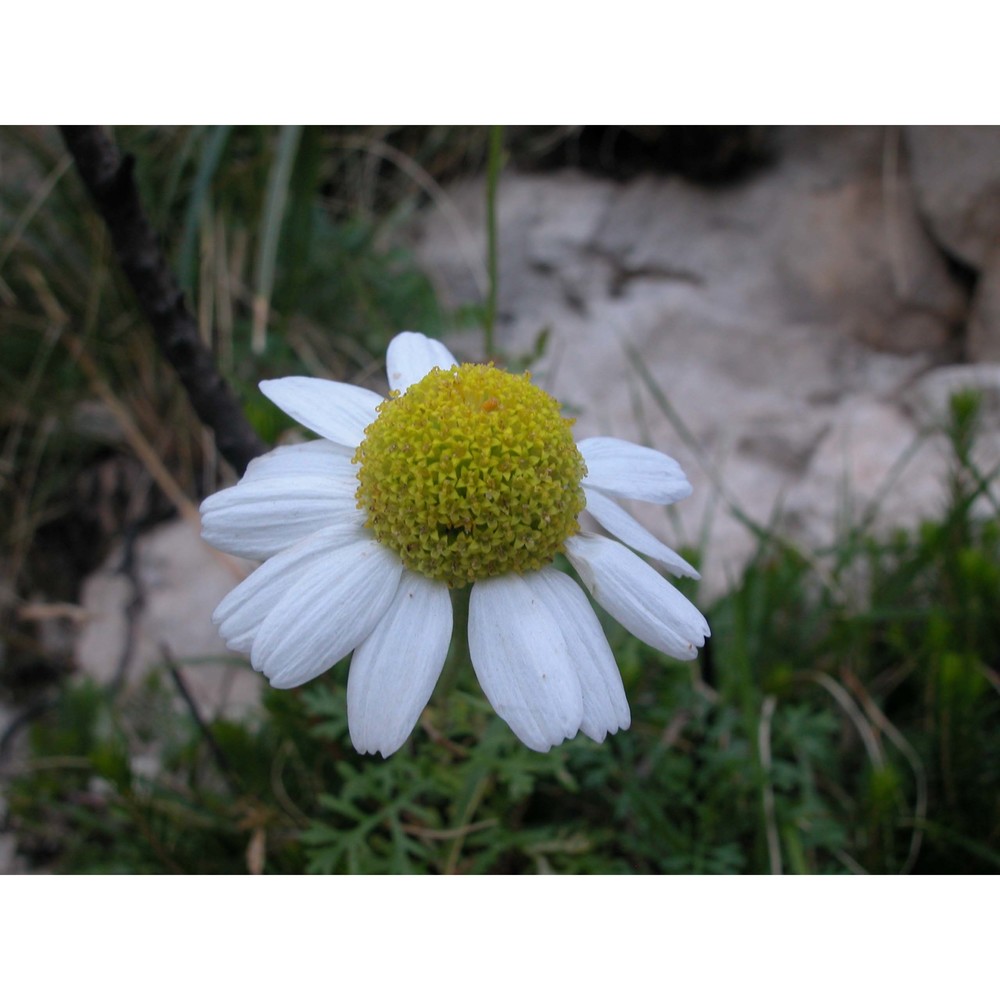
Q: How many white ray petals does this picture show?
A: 12